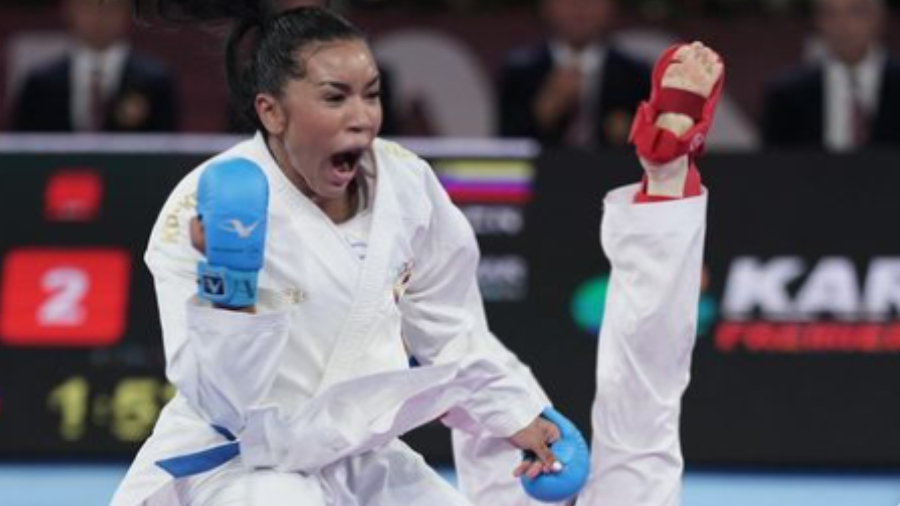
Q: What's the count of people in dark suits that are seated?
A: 3